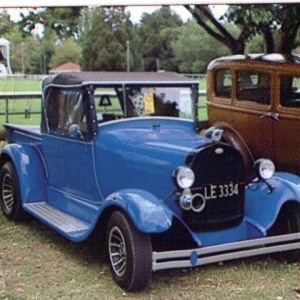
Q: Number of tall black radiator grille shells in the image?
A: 1